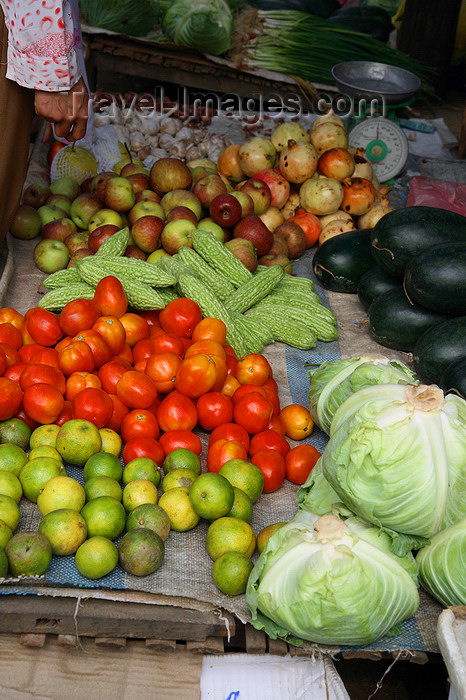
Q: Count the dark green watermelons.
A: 7